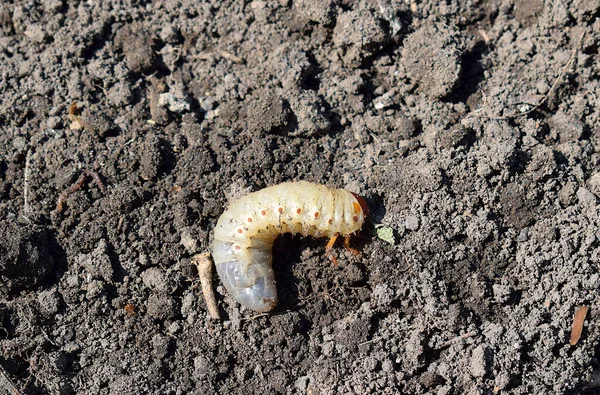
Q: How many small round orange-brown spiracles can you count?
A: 9